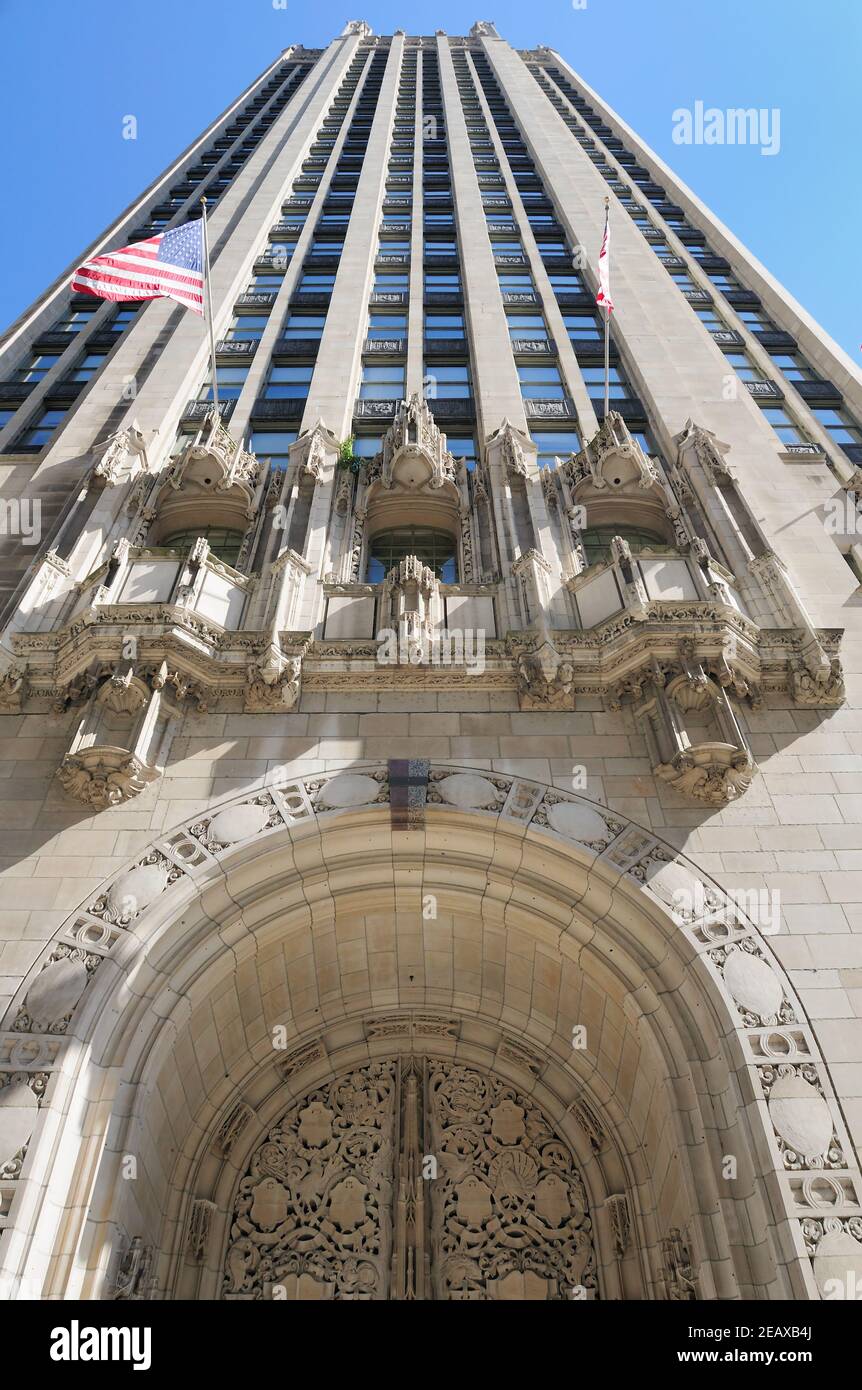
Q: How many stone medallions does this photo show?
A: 11